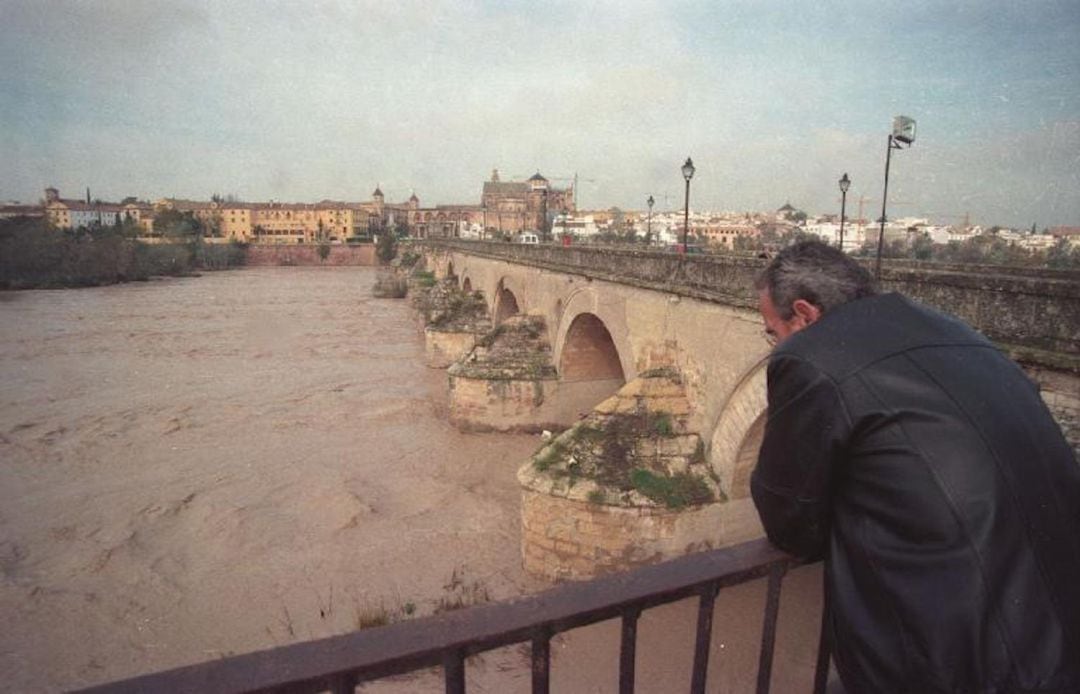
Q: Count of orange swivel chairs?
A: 0